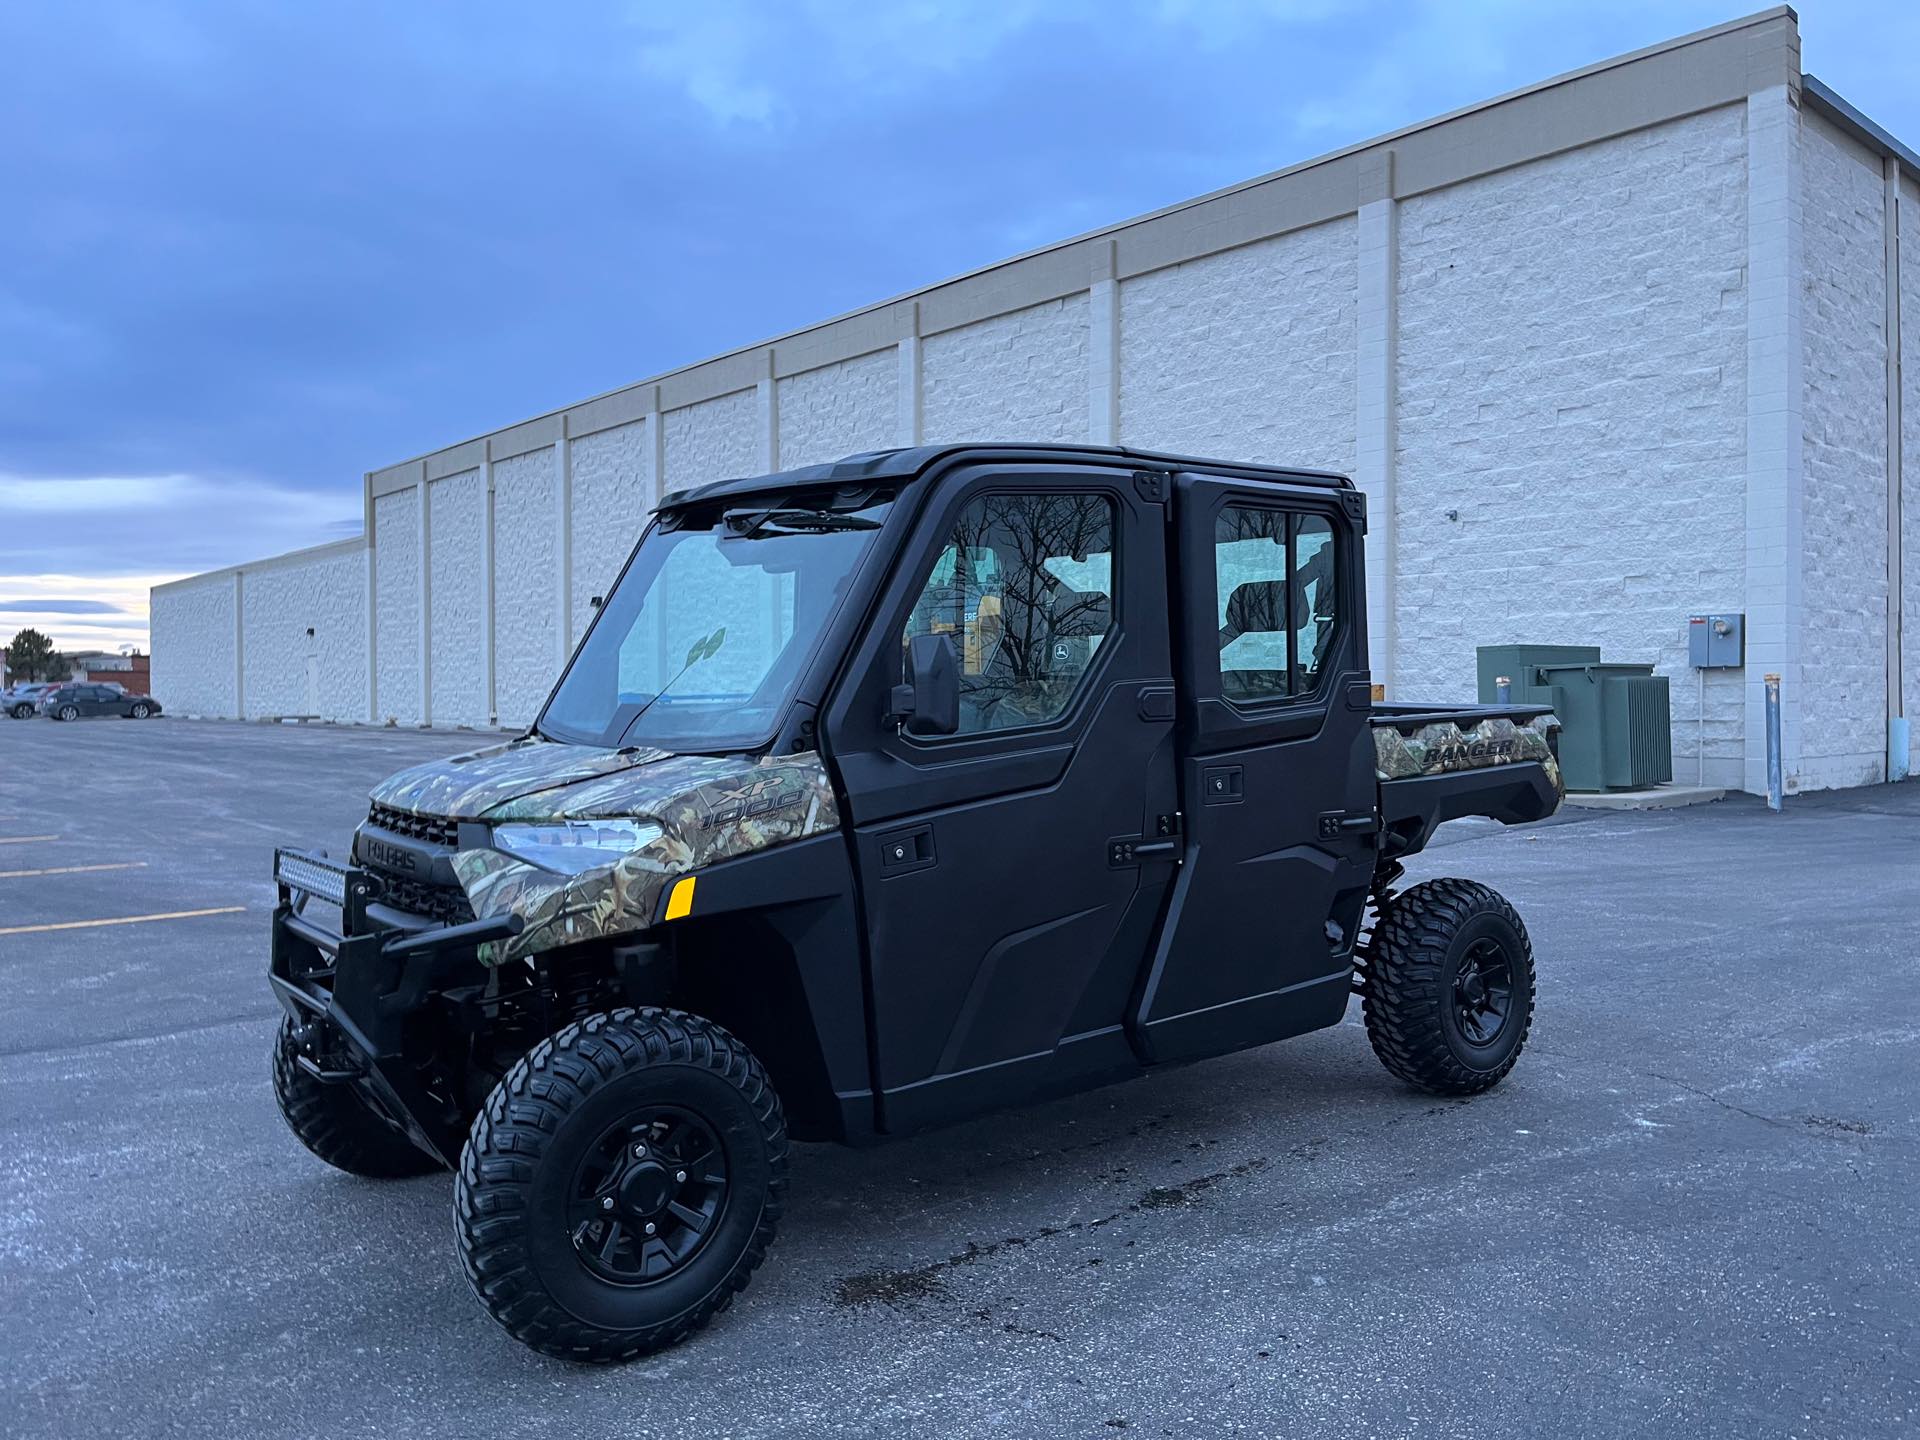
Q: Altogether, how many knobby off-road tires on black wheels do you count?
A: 3